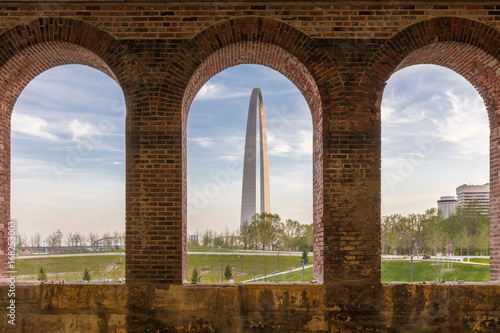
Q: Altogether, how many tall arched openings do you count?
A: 3